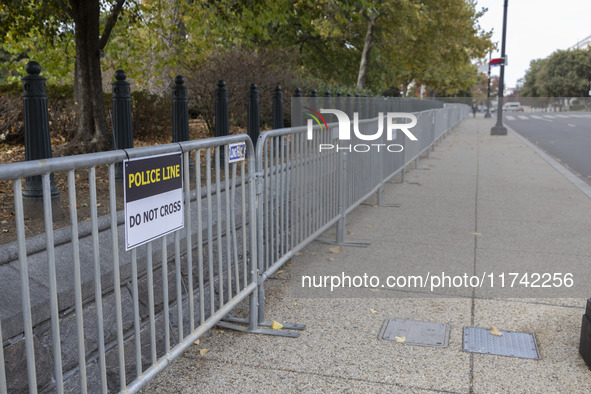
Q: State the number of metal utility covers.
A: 2